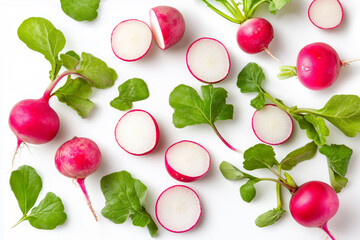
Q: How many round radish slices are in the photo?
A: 7